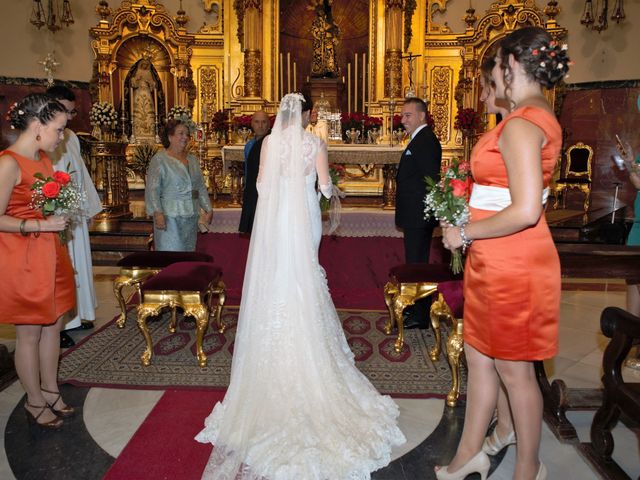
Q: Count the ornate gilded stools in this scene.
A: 4